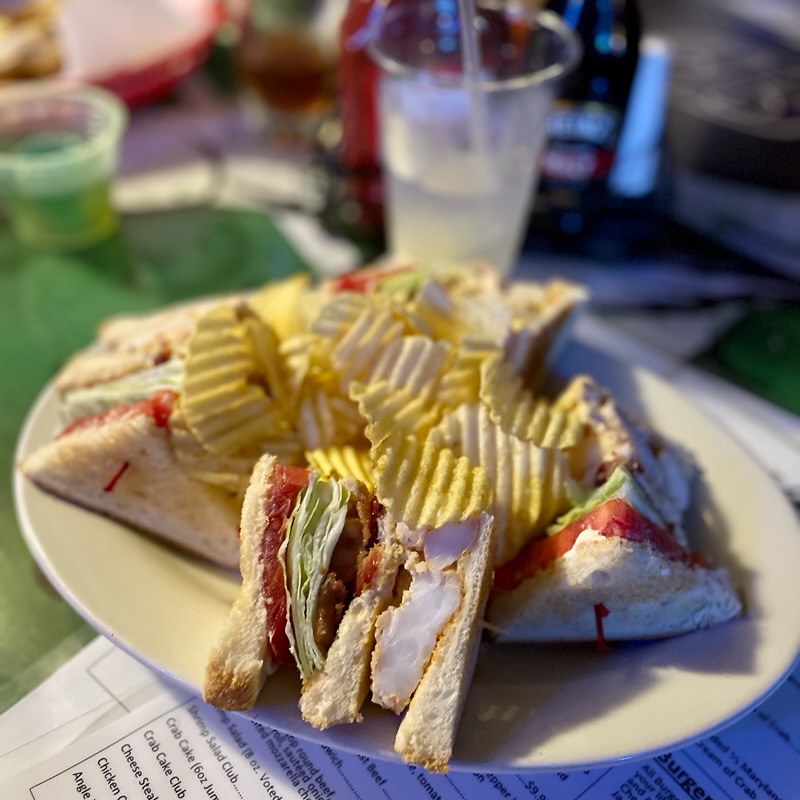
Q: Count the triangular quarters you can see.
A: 4